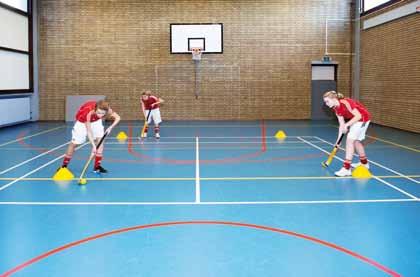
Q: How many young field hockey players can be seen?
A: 3